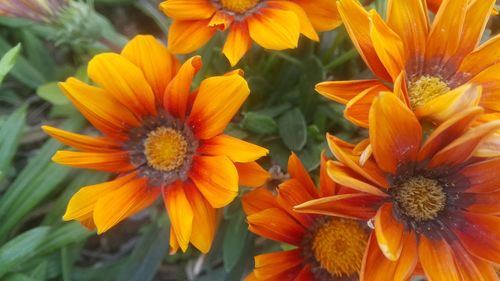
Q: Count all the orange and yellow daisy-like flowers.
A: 5